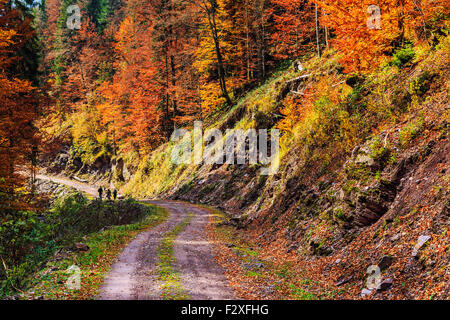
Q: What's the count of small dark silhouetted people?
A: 3